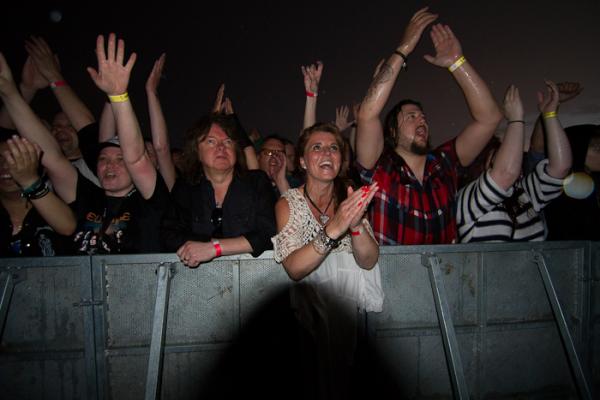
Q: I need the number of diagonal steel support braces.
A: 4